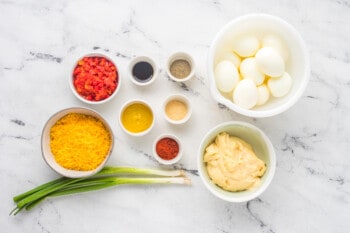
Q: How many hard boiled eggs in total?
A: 9